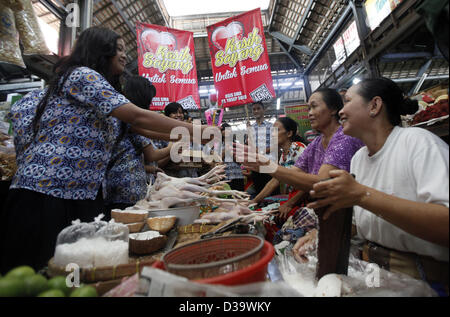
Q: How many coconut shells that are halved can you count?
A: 4